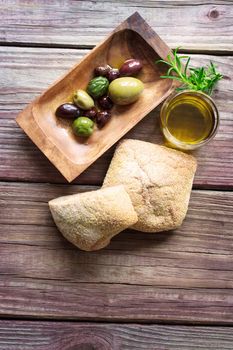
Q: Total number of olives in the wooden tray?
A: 11